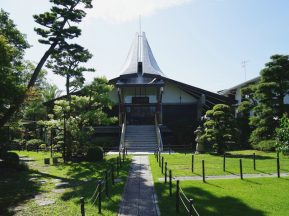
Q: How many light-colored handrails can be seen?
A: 2